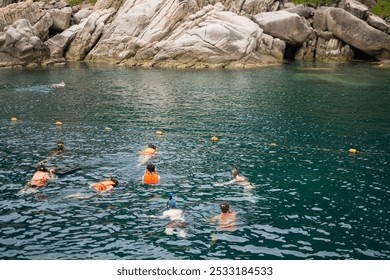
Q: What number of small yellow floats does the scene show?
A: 7